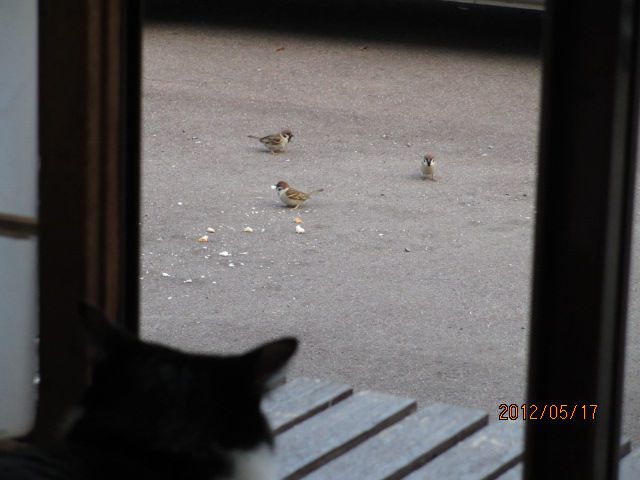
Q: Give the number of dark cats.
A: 1